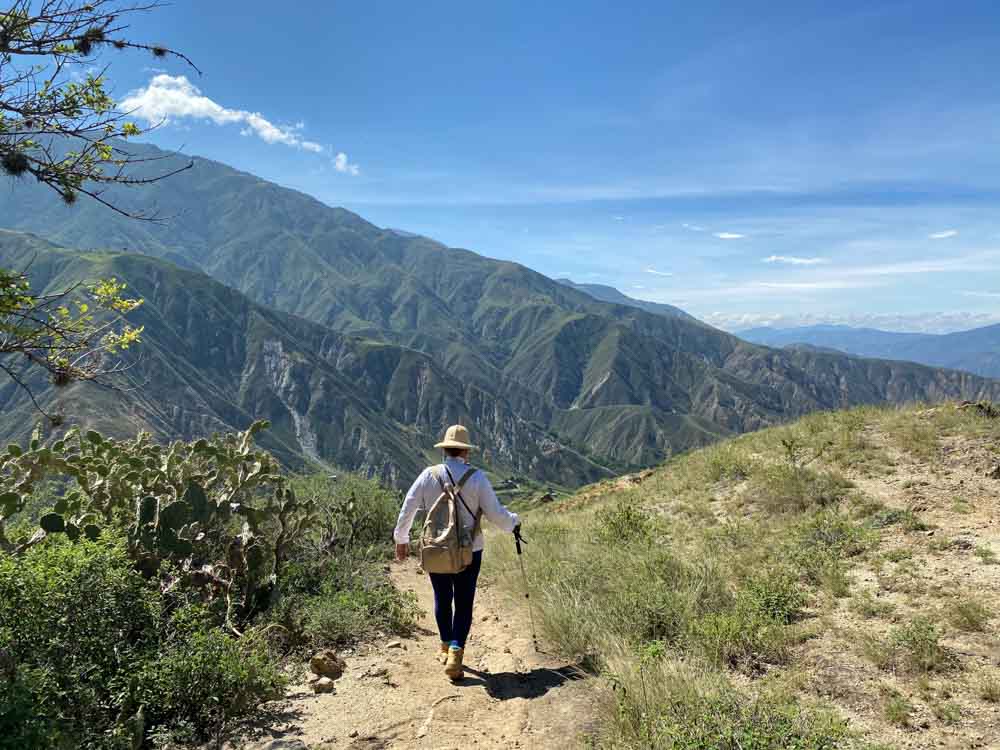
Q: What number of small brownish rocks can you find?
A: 2